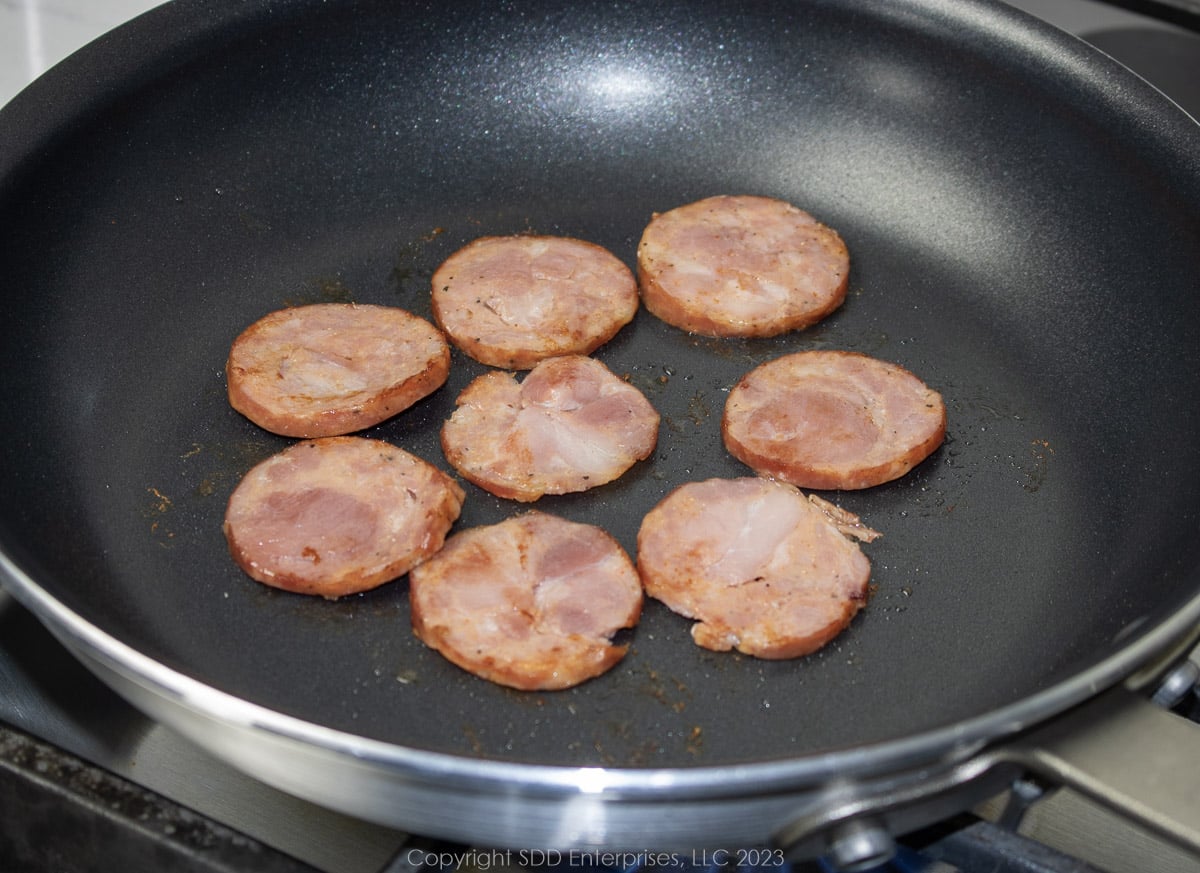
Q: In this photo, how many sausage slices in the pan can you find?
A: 8